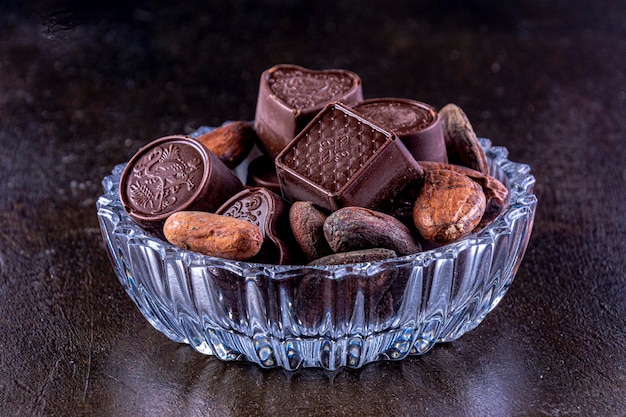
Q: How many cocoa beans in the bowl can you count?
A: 8